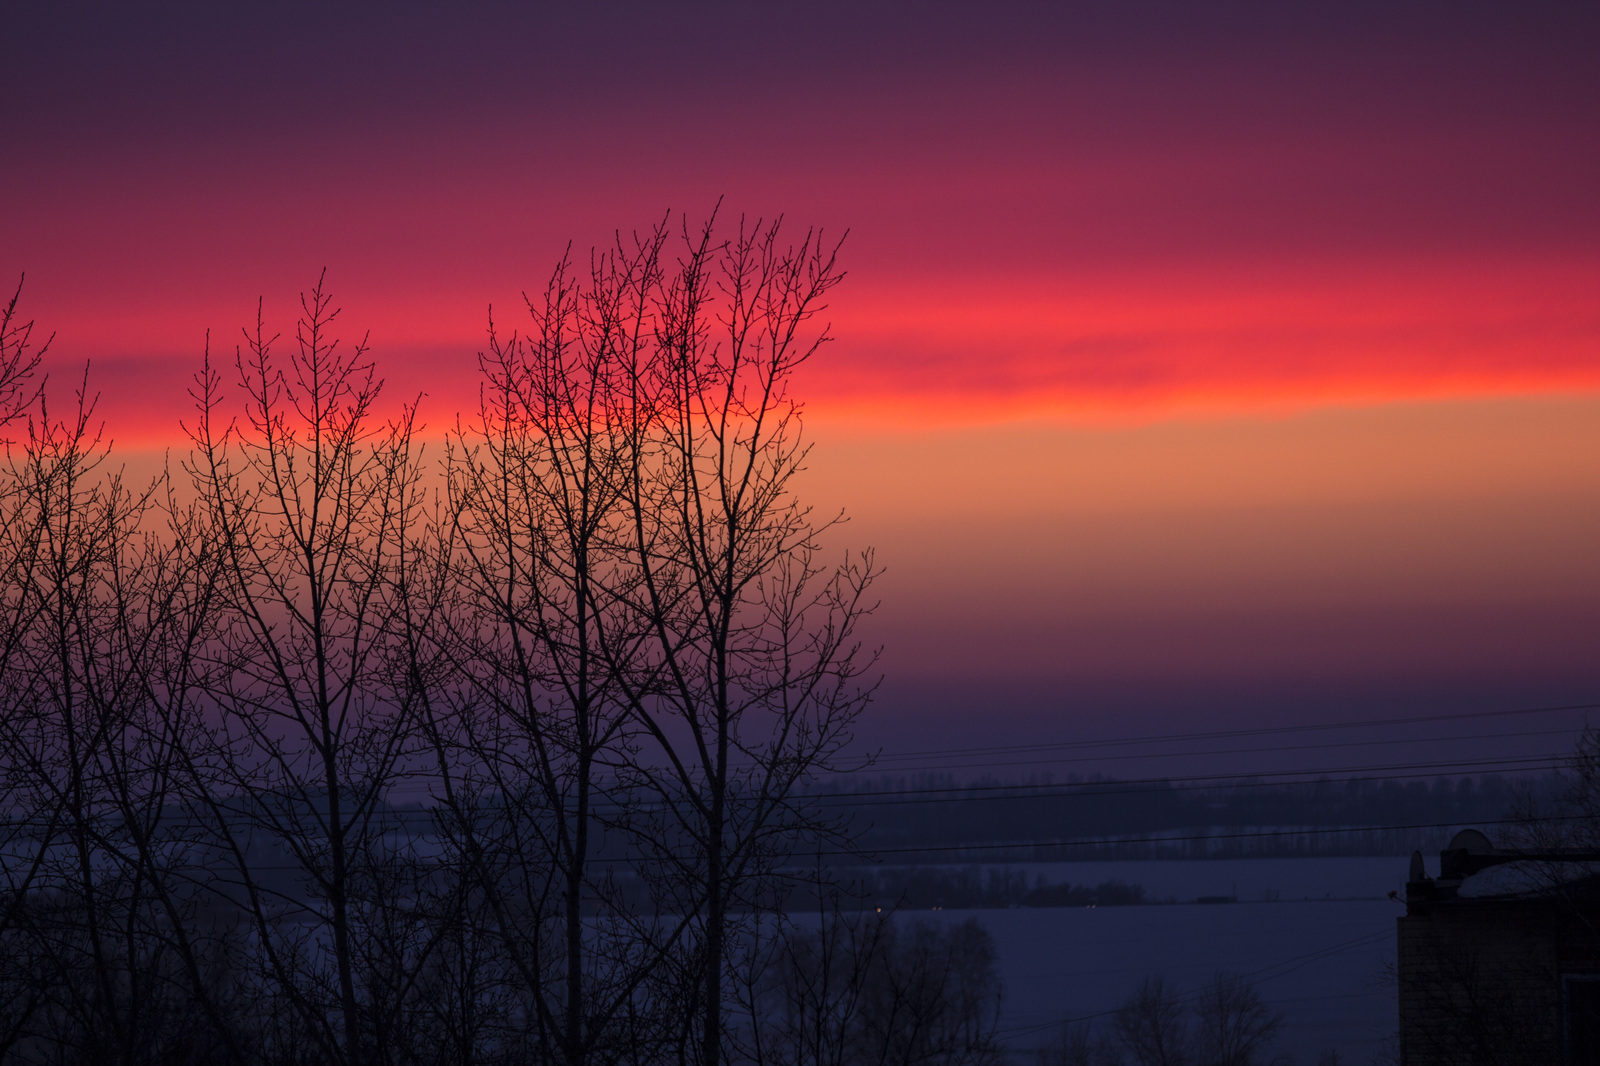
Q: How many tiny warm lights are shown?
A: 5